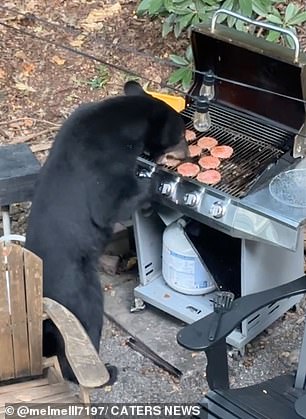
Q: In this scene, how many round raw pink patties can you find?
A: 7